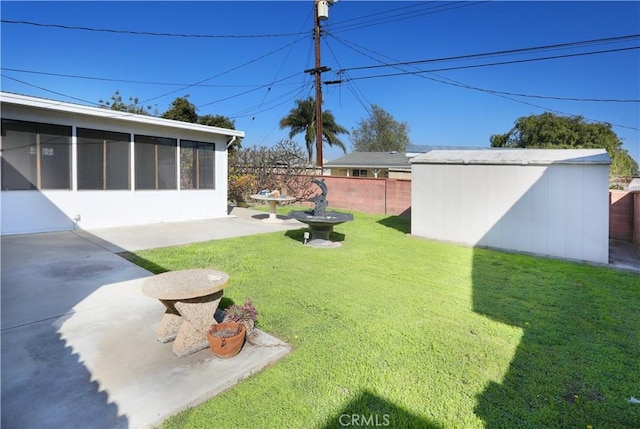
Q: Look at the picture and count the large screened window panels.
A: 4